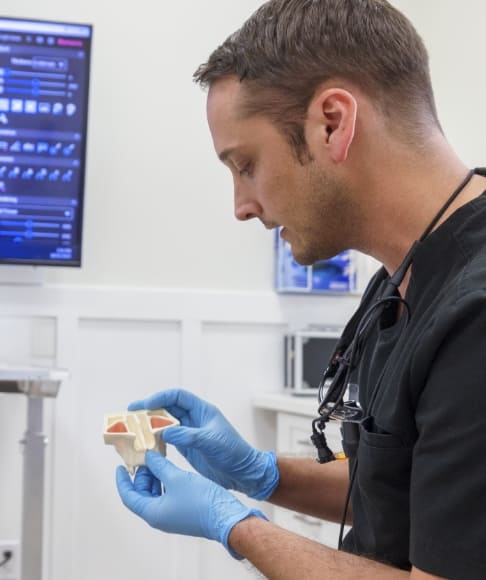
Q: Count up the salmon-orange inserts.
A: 2